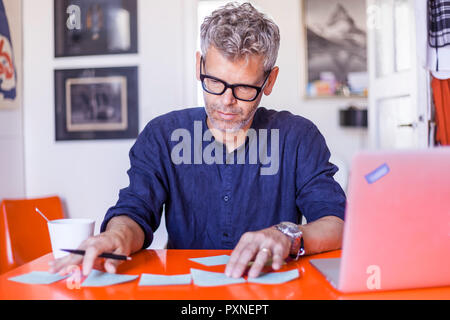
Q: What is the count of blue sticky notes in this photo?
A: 6